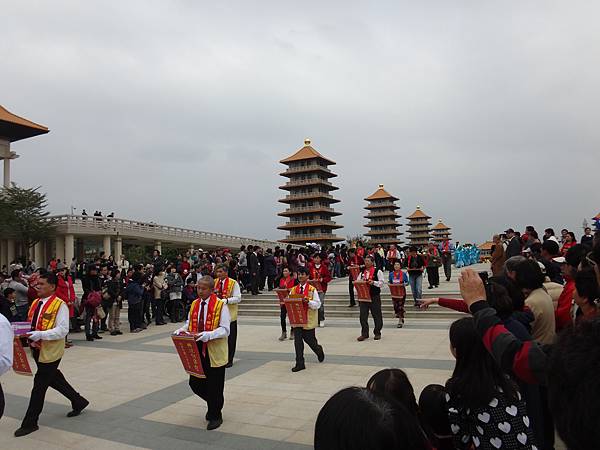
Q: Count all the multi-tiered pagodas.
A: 4